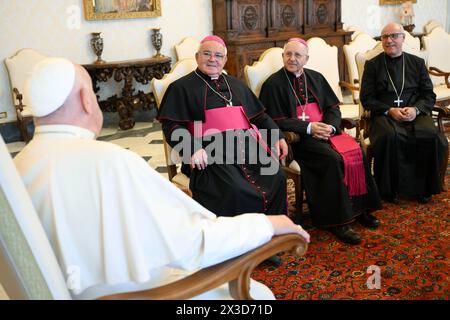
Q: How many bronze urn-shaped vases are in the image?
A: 2